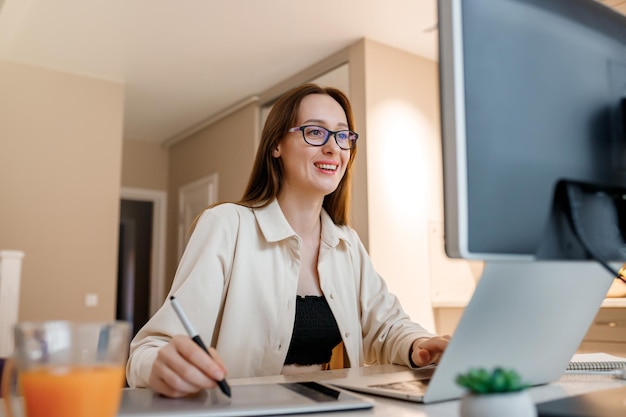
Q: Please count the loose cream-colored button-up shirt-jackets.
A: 1